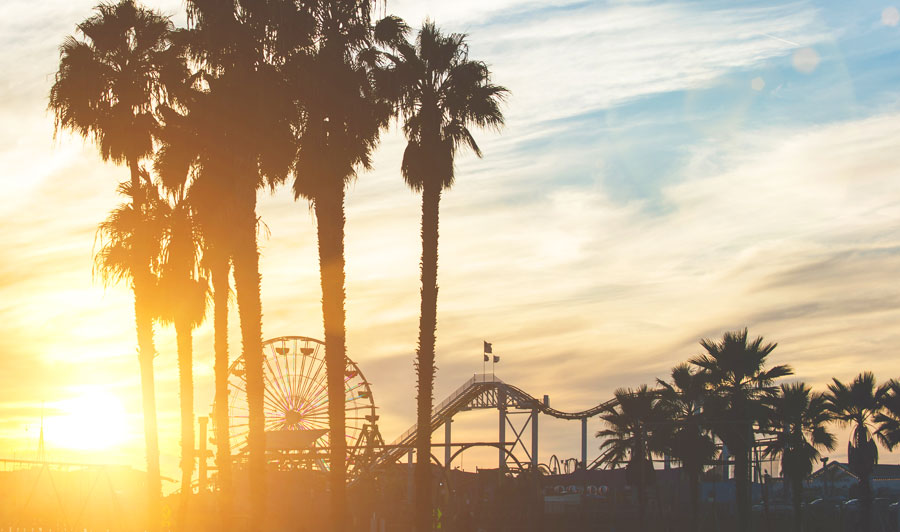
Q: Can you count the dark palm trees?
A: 12